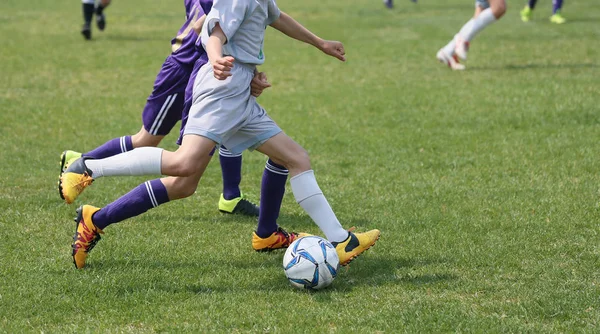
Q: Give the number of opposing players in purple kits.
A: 2